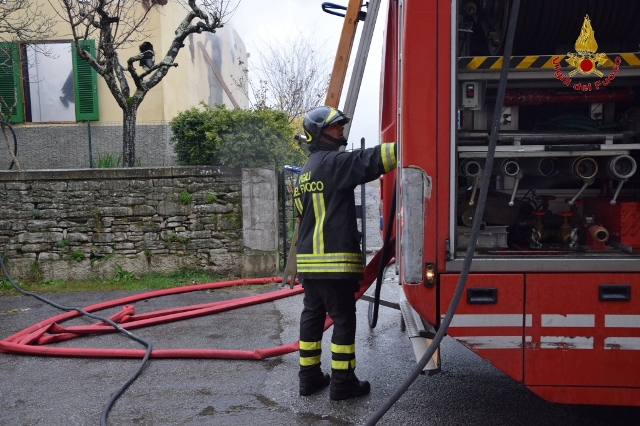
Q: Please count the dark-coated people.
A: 1